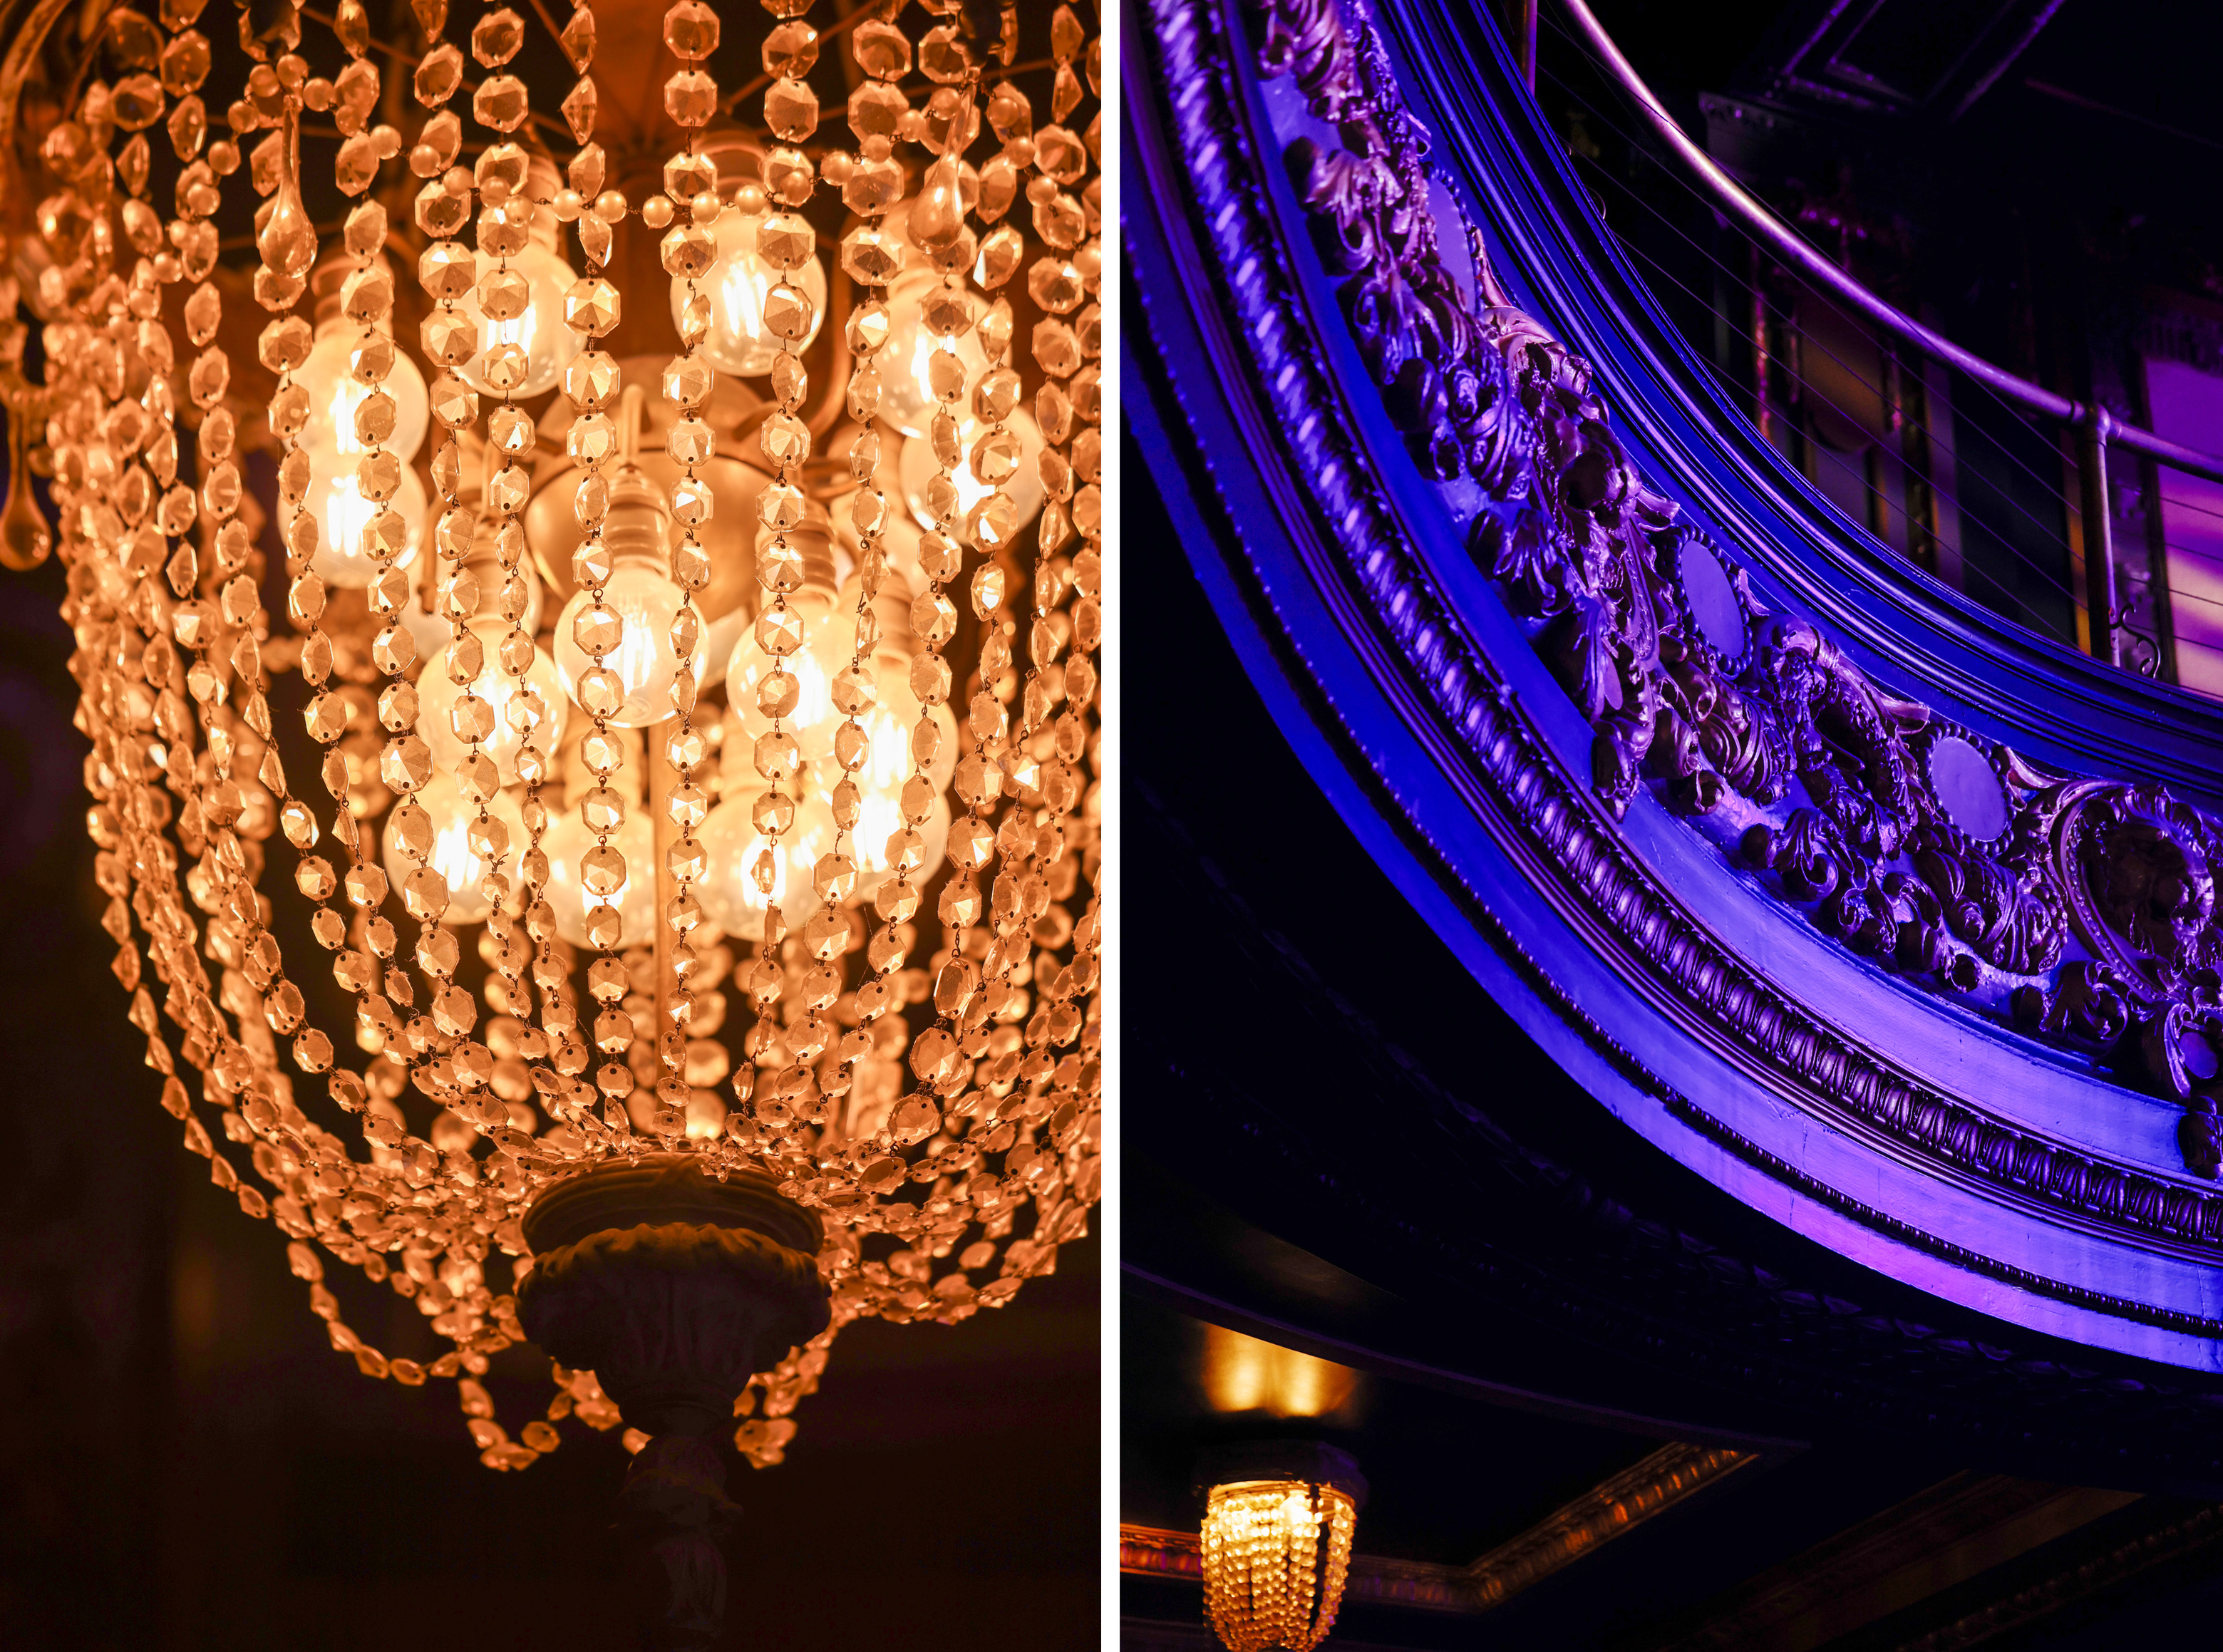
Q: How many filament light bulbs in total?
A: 14